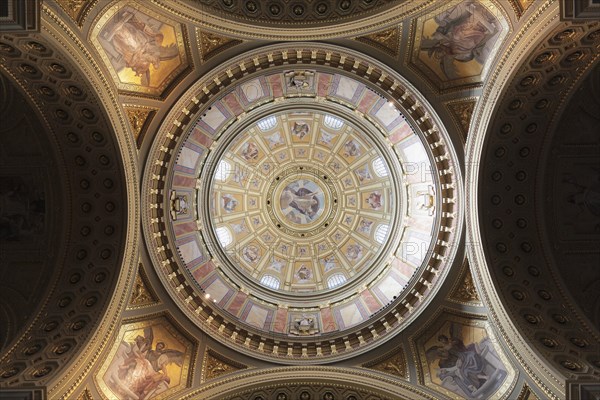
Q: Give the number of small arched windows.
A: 8